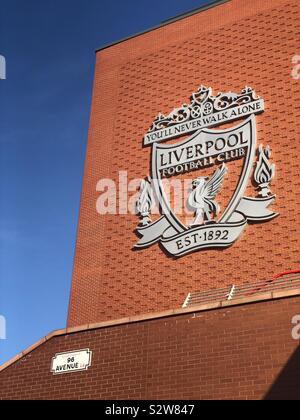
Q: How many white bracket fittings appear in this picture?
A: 2